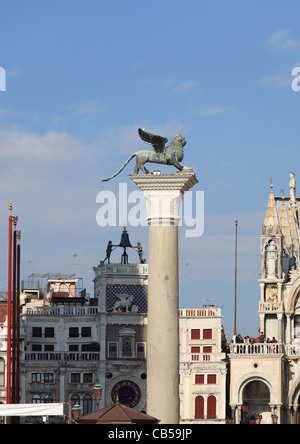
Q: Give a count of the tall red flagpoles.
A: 3